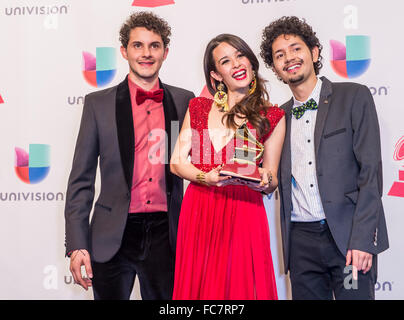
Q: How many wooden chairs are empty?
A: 0